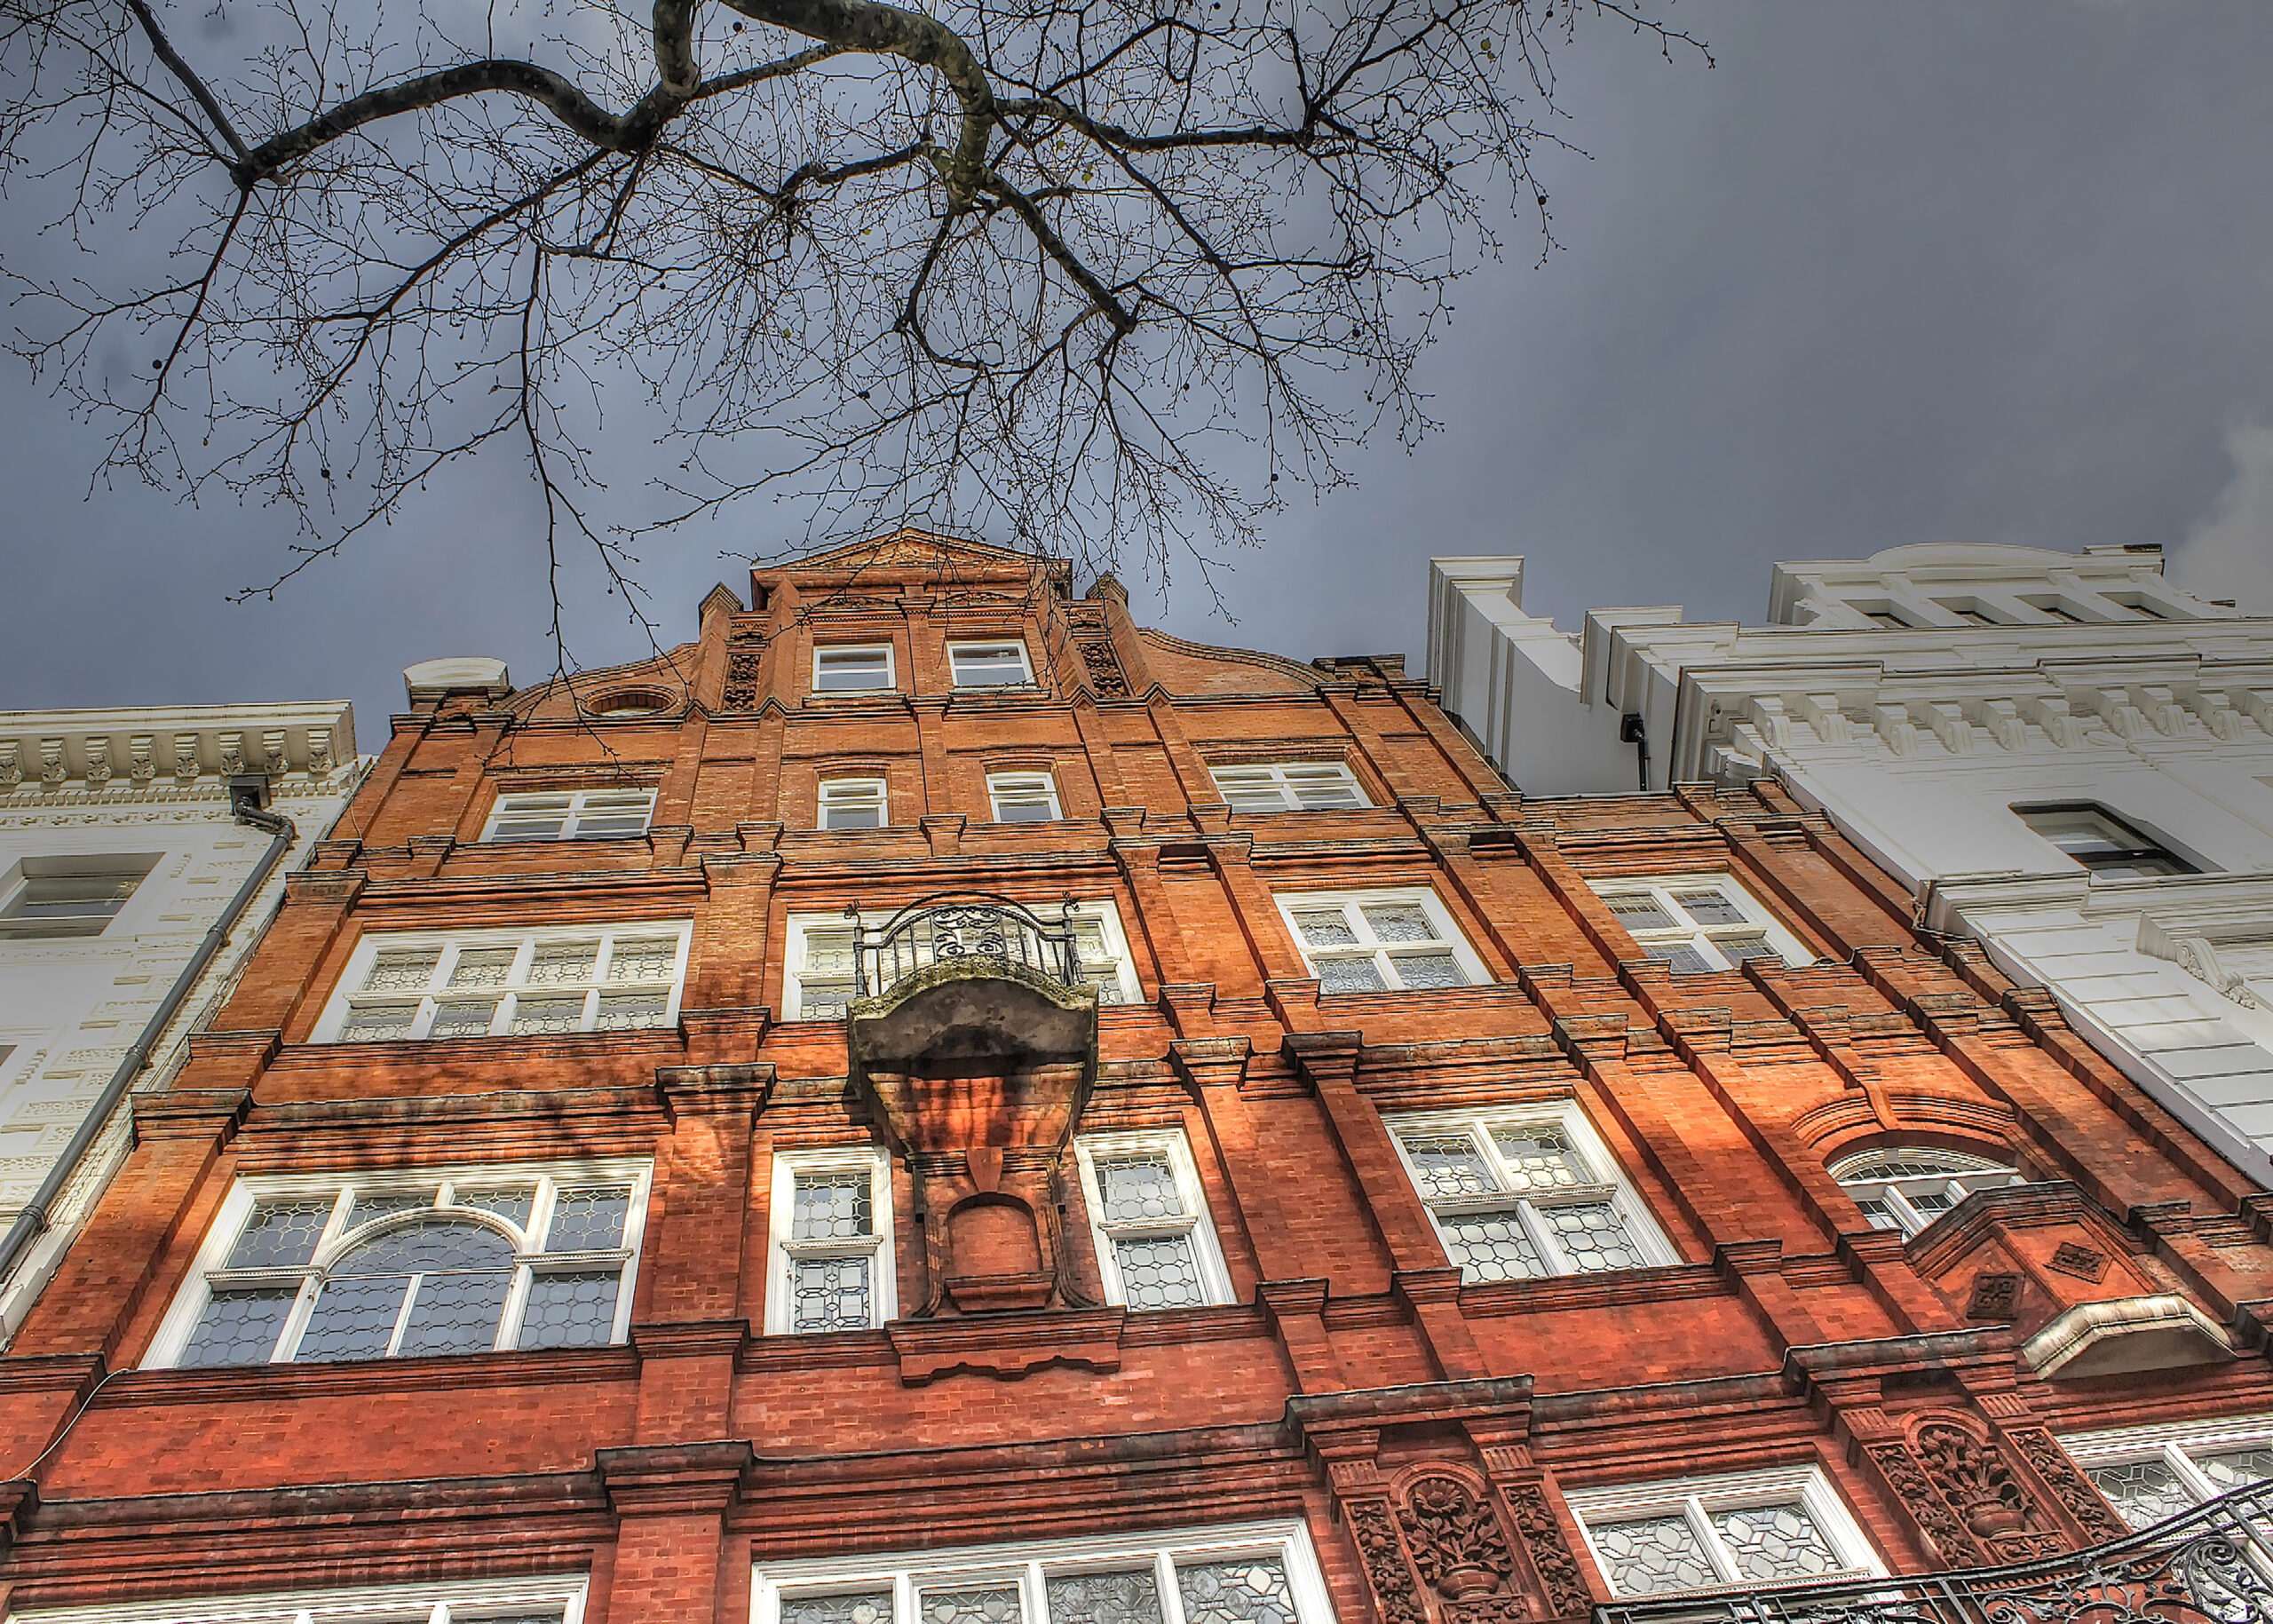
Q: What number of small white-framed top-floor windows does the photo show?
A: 2